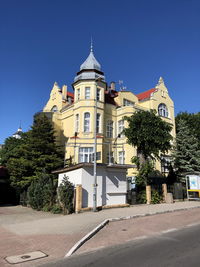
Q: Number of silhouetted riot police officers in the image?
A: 0